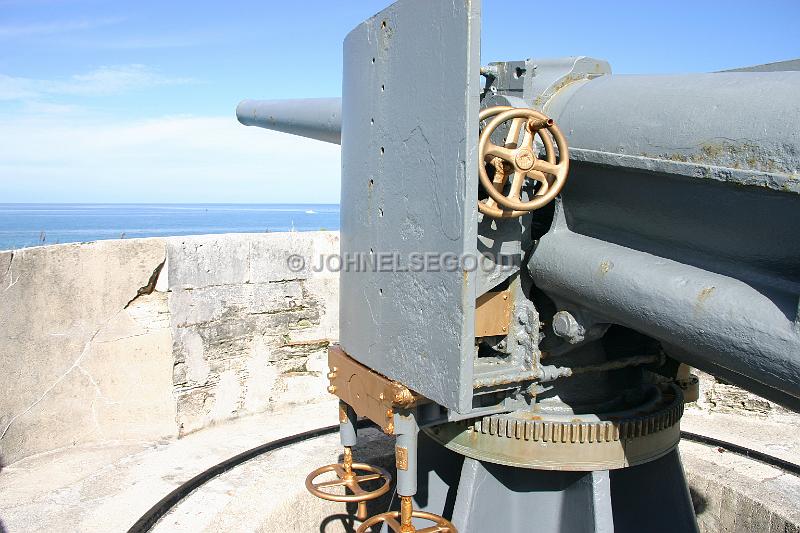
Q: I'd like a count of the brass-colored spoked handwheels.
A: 4